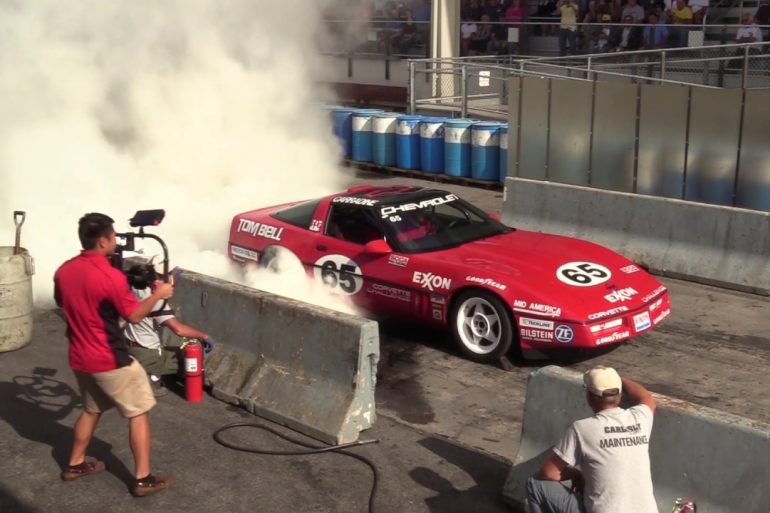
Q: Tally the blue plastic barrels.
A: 8